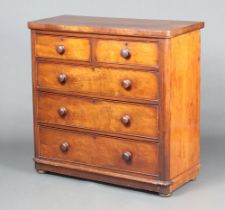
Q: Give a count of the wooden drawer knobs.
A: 8